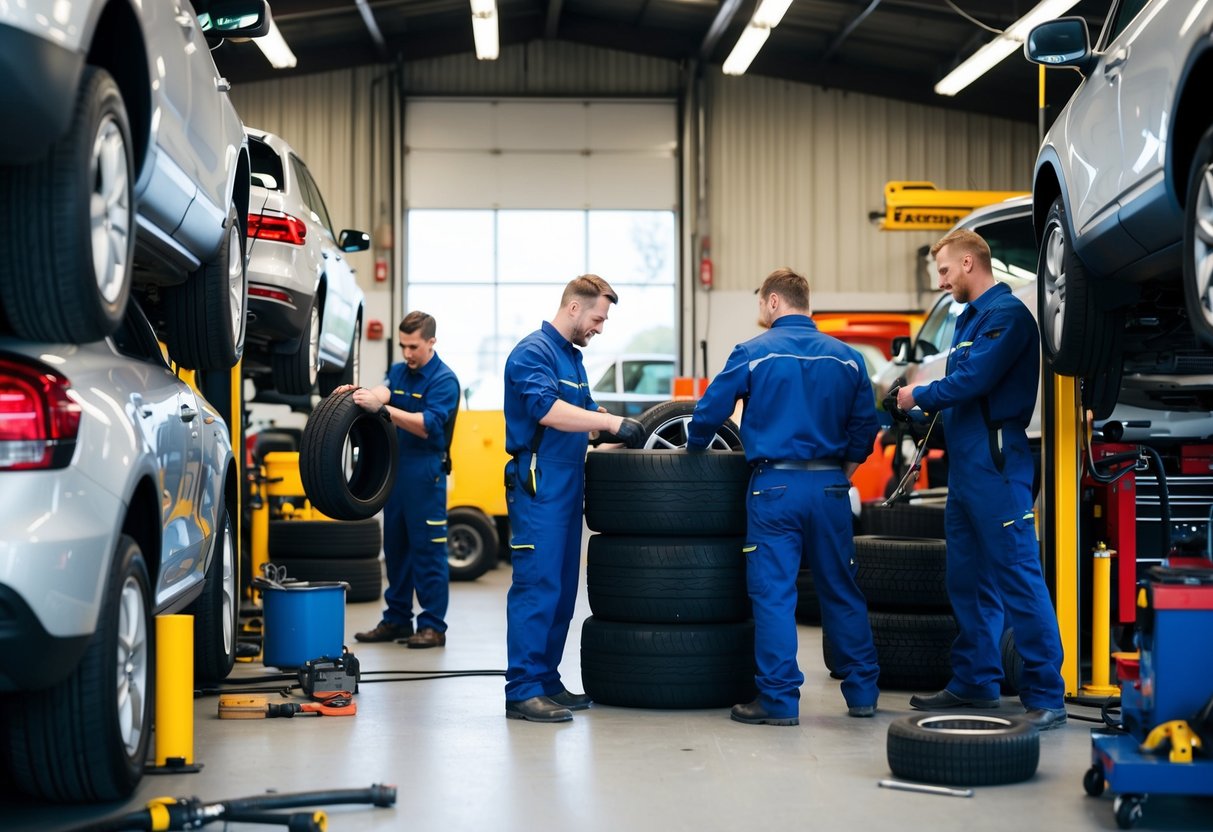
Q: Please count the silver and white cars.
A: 6